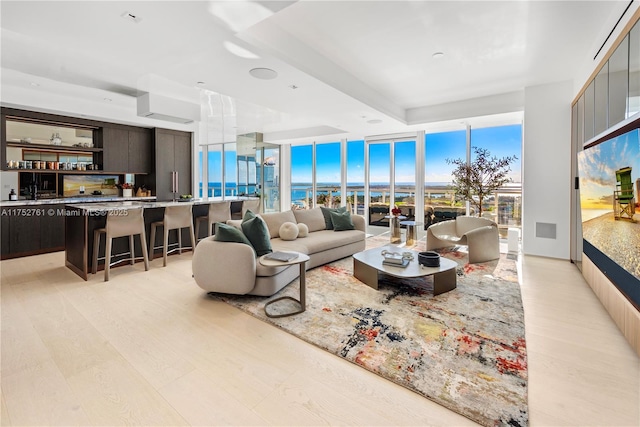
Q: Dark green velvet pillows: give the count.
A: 4